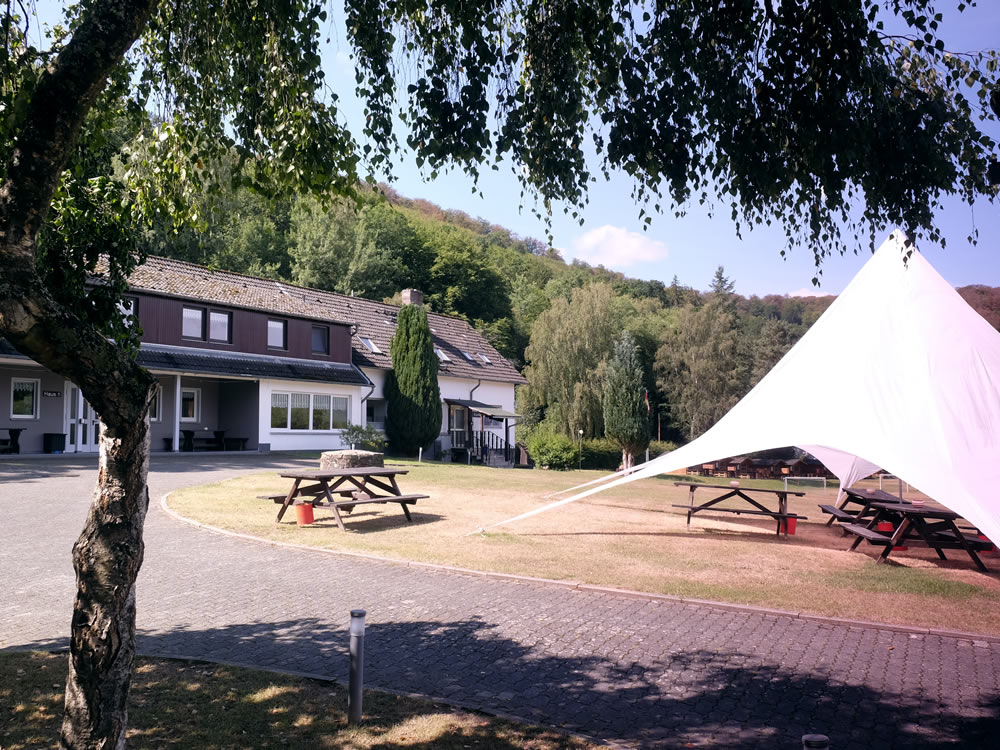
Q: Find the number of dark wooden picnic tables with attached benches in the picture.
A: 4